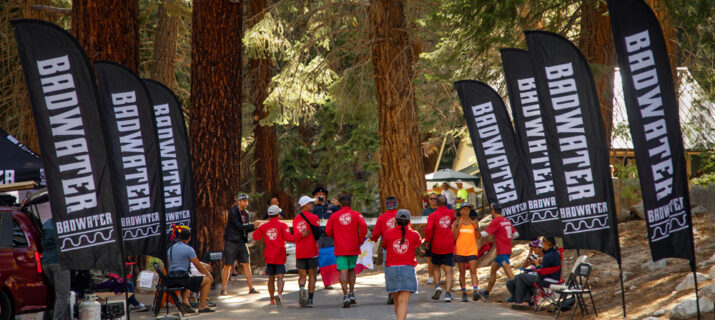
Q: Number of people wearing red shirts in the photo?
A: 7